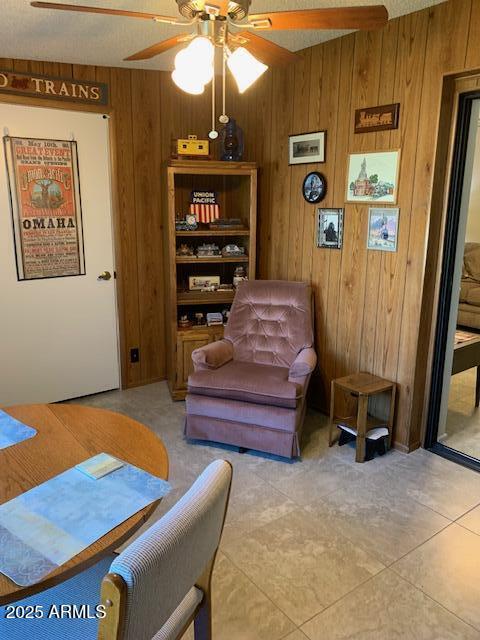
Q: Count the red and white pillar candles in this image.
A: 0